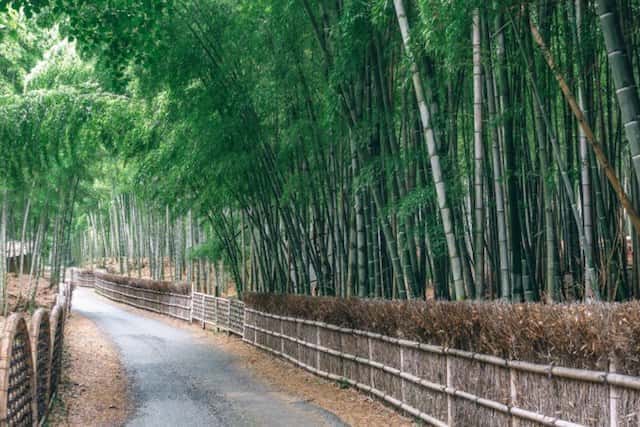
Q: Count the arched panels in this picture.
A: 3